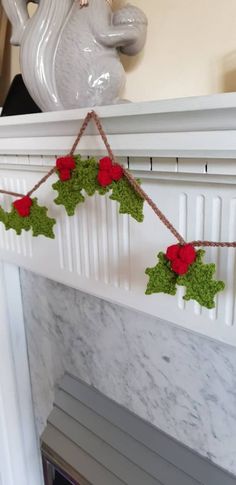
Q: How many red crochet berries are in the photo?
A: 12